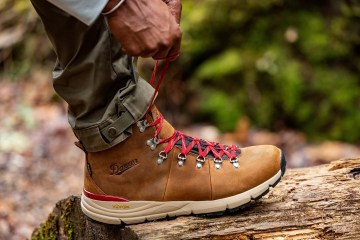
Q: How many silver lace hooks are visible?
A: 7